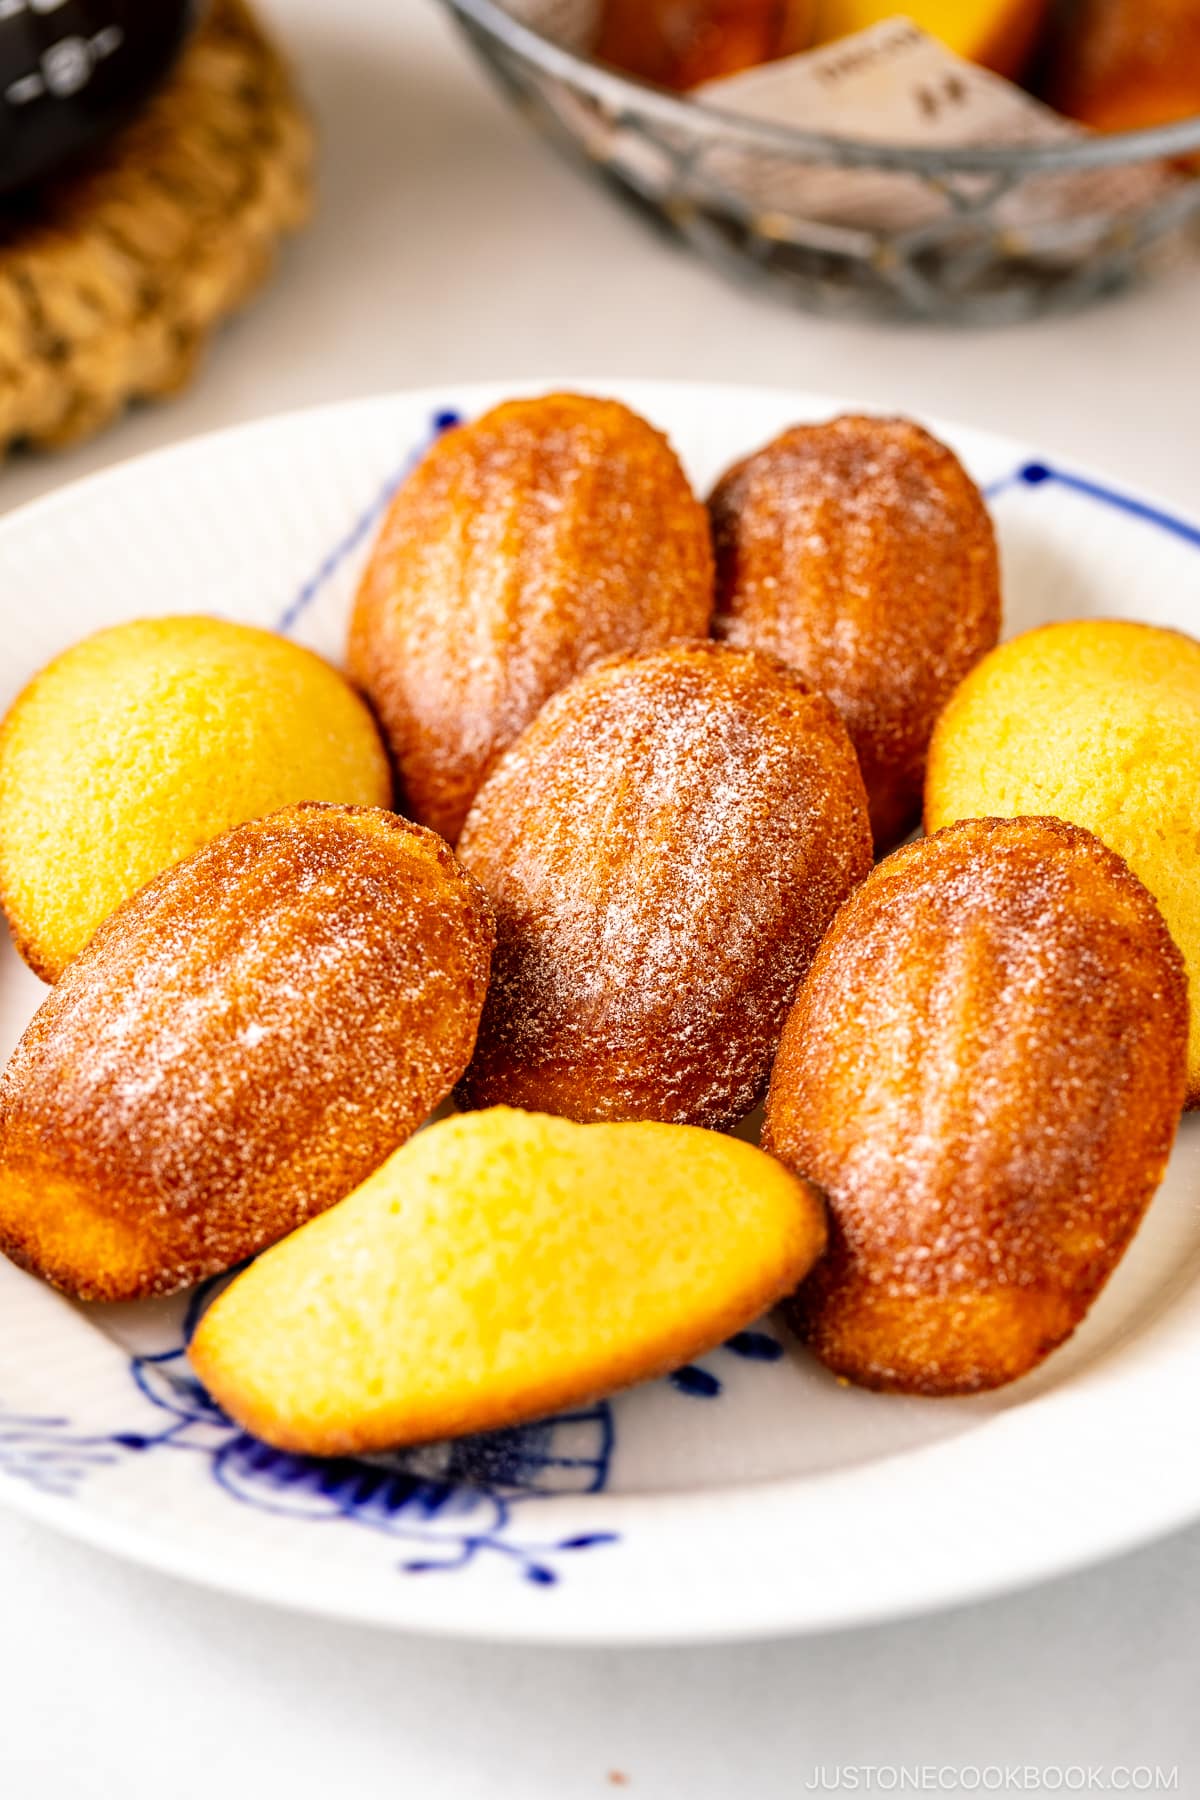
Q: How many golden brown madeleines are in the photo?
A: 5